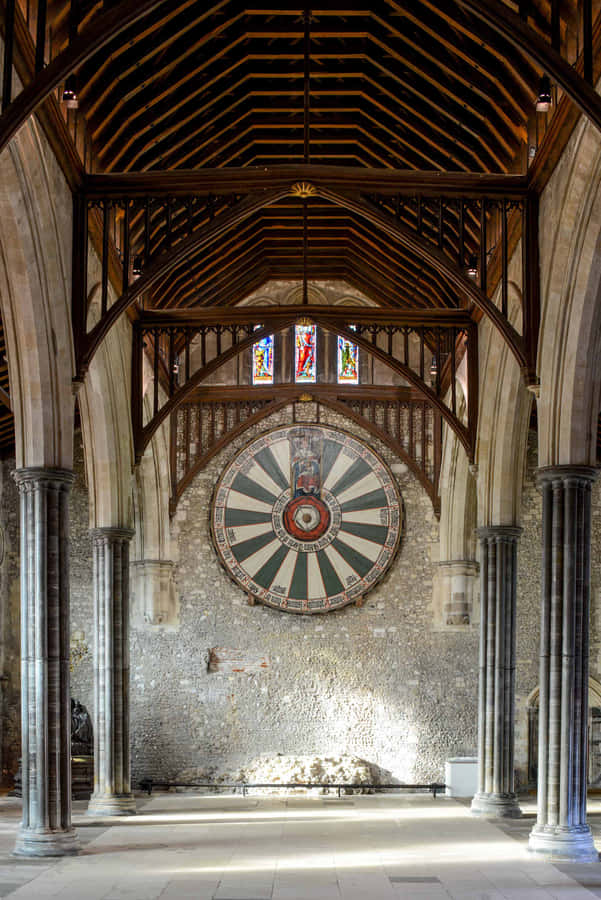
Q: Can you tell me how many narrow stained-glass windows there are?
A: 3